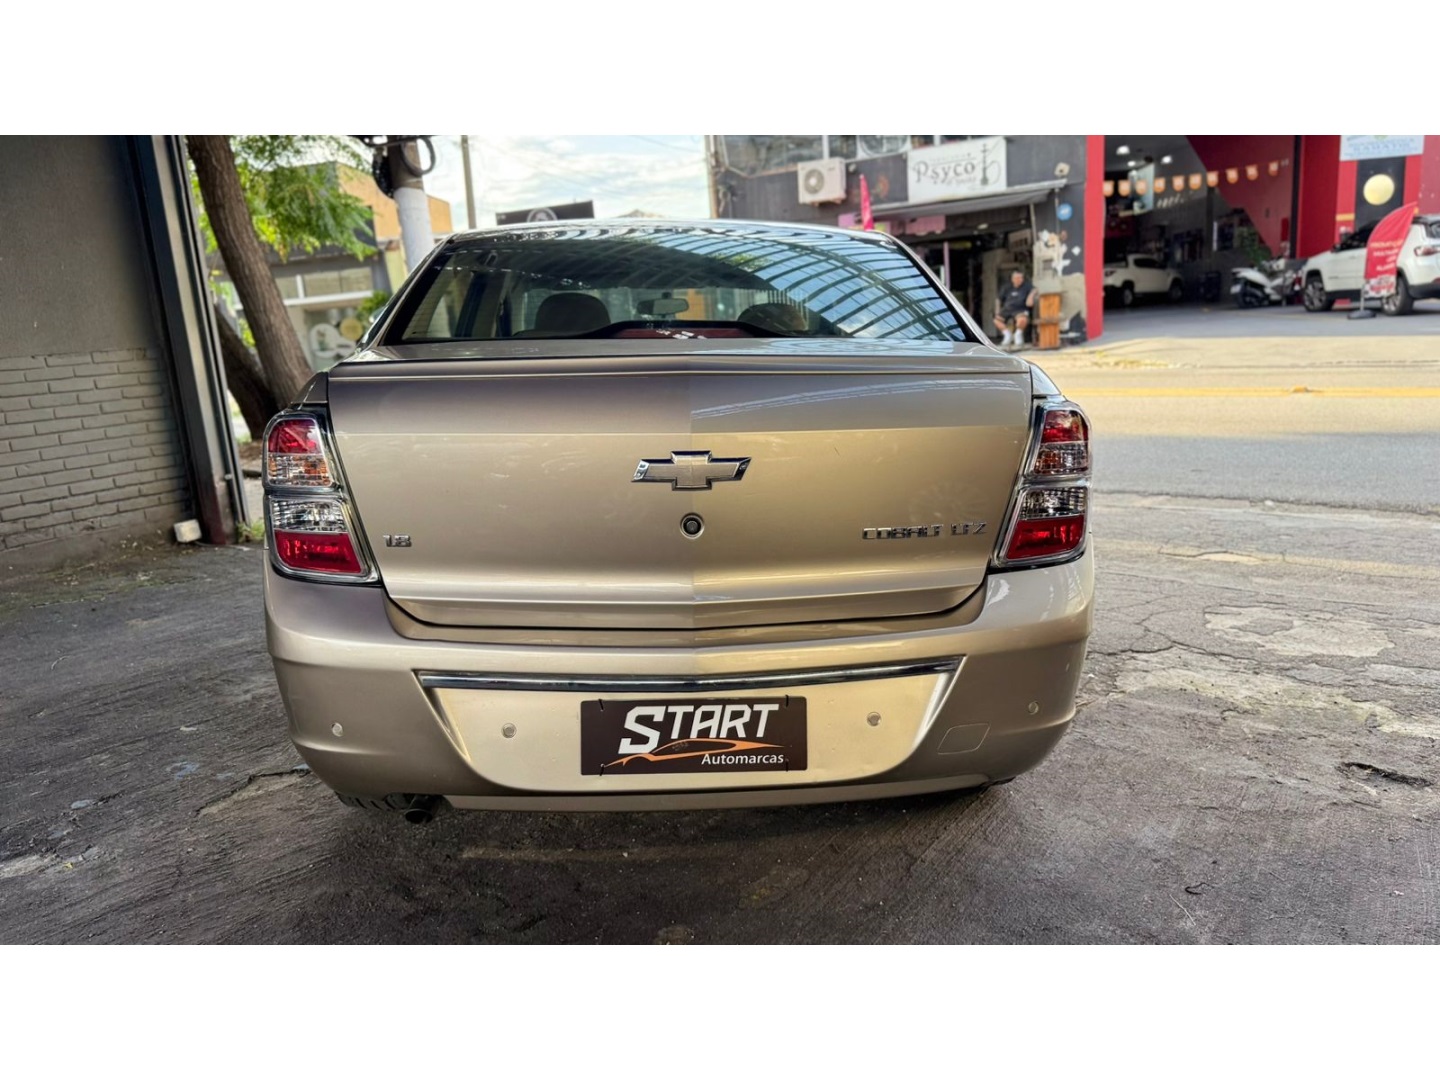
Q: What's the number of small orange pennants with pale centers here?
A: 10